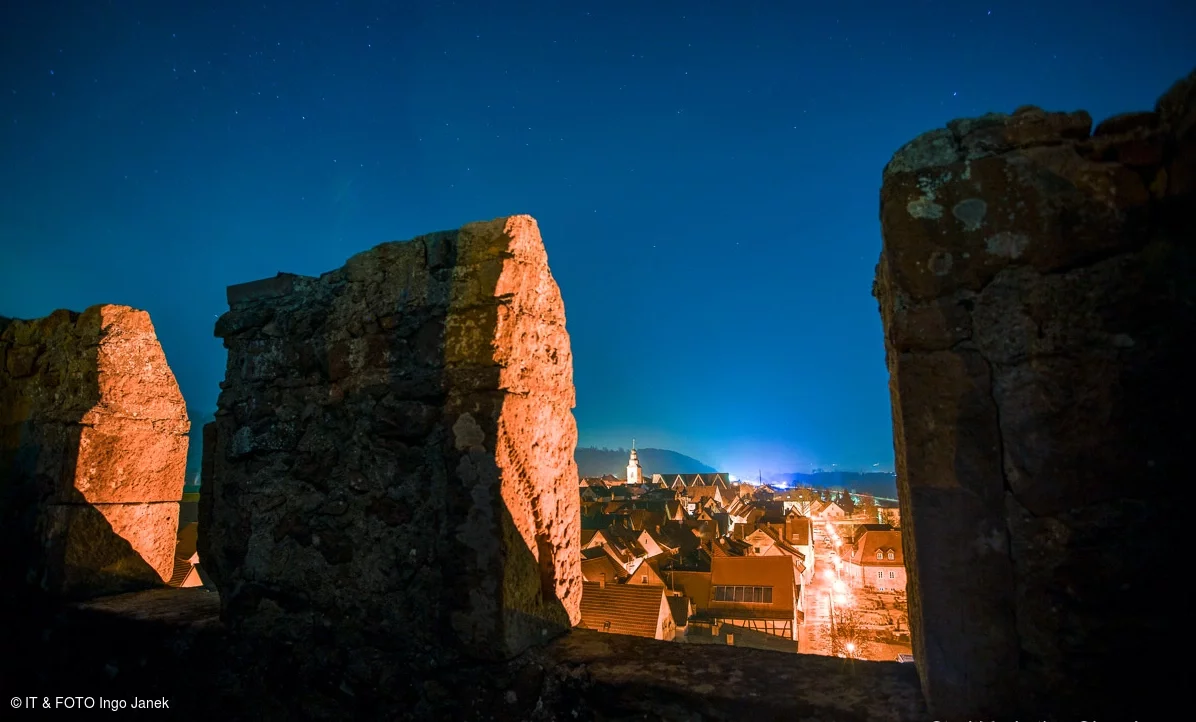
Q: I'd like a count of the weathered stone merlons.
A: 3